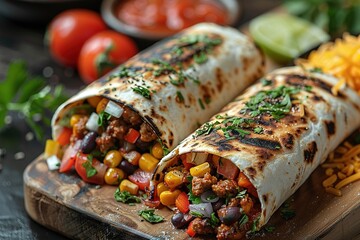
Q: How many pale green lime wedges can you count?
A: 1